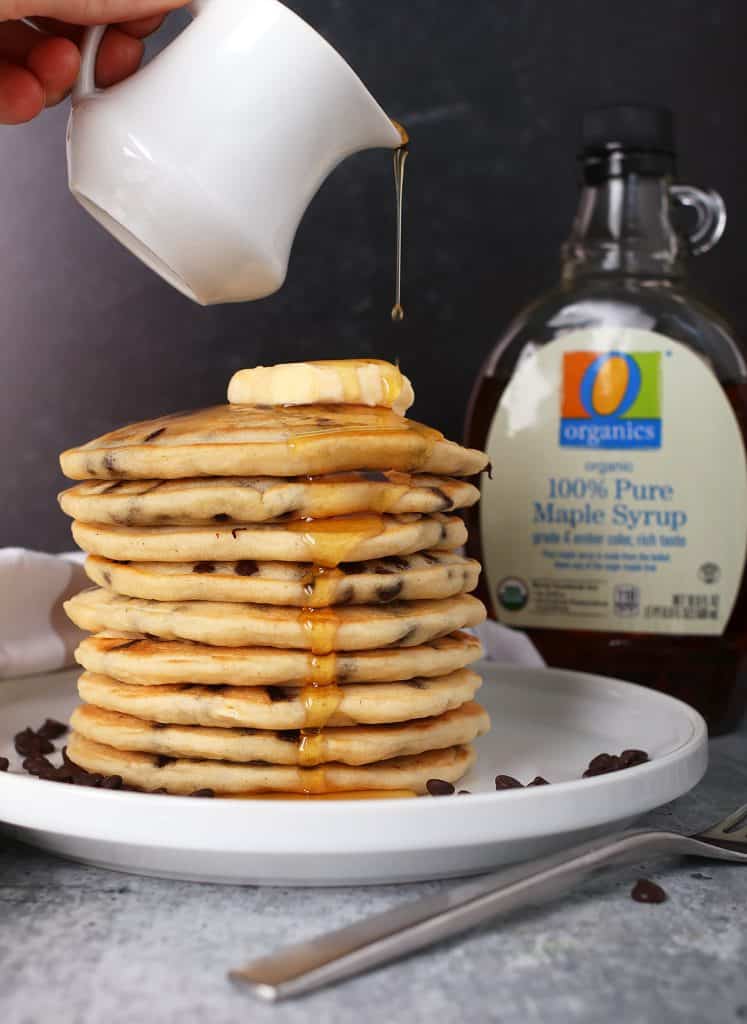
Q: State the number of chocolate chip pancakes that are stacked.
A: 9